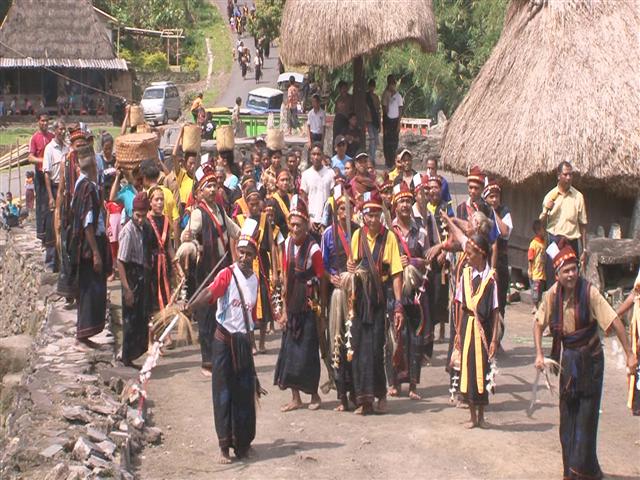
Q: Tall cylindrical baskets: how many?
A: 4